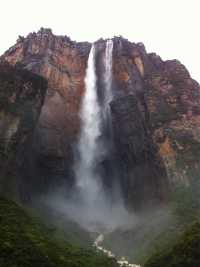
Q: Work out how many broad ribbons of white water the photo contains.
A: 2